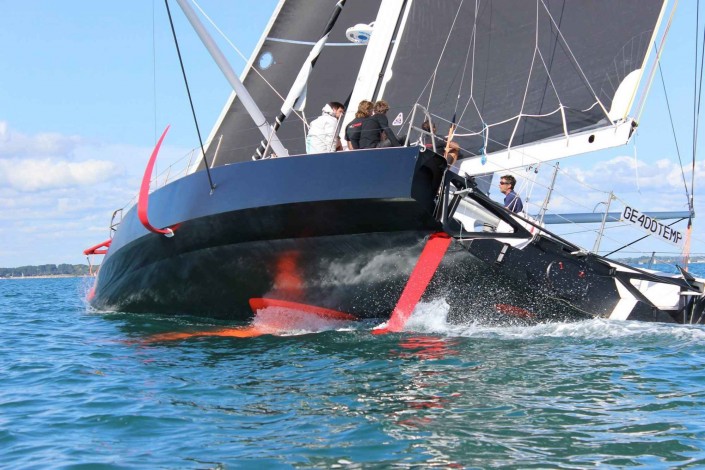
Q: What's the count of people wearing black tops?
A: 3